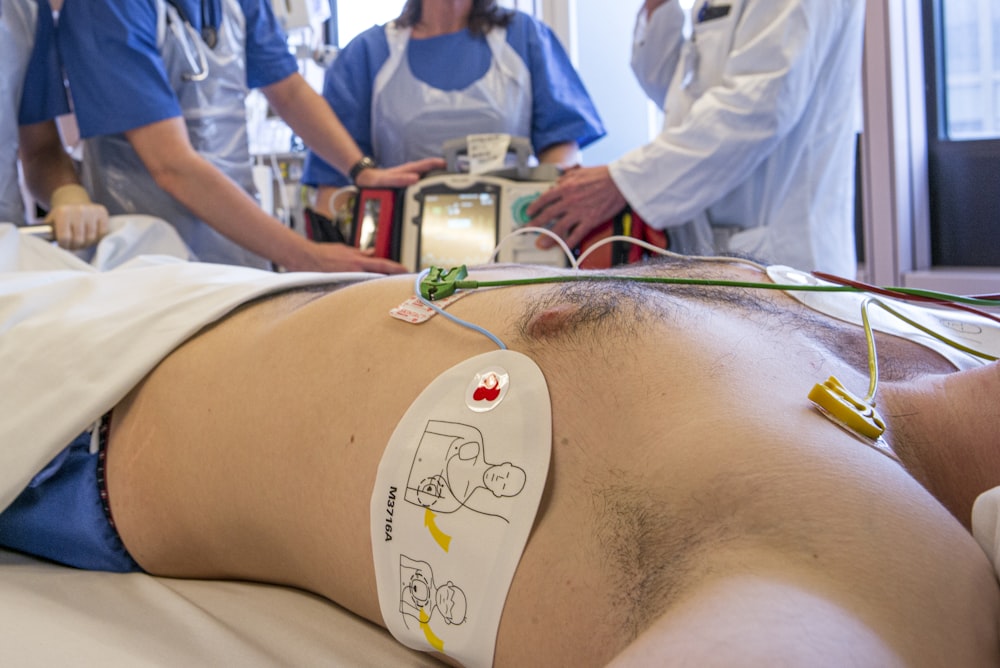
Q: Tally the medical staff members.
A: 4